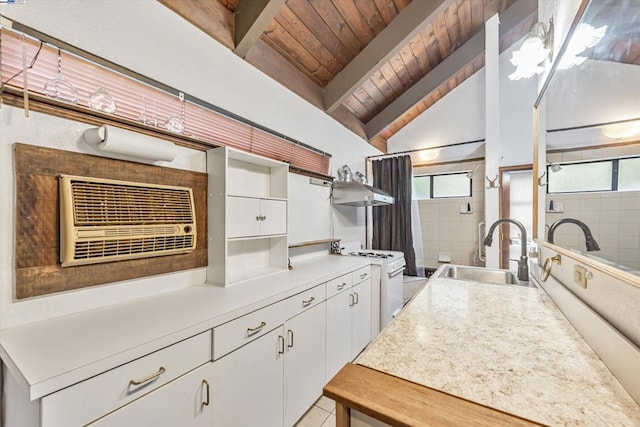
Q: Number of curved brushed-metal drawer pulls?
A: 5